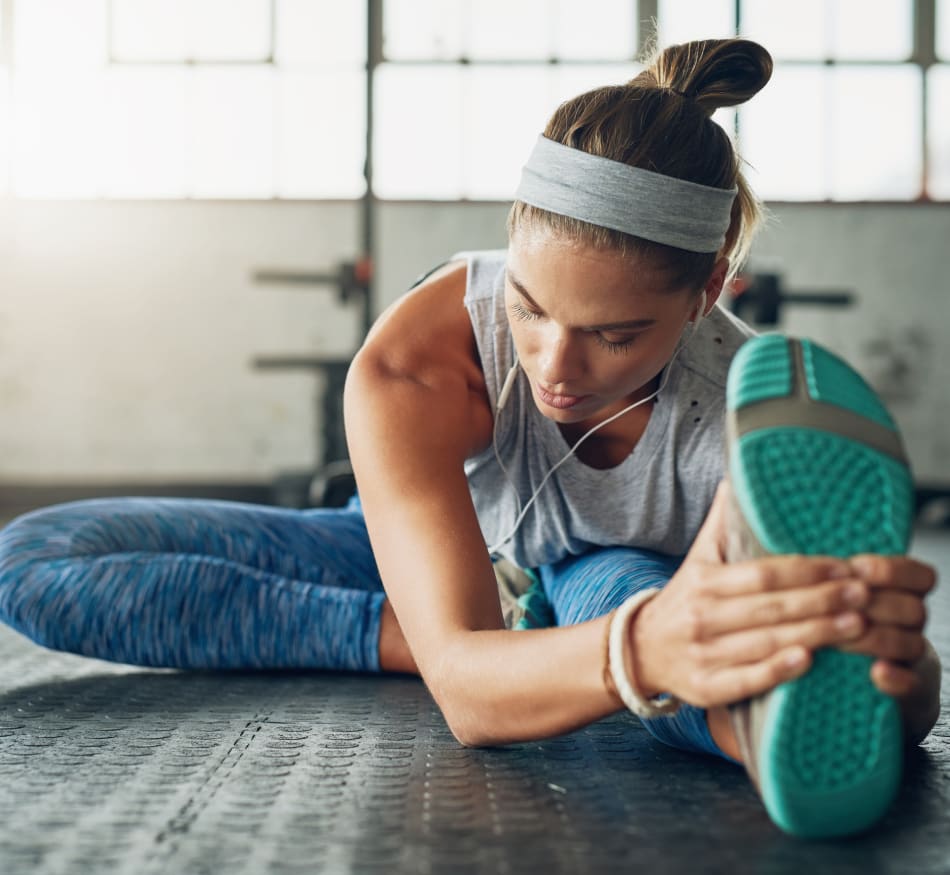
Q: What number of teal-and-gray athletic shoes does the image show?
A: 2